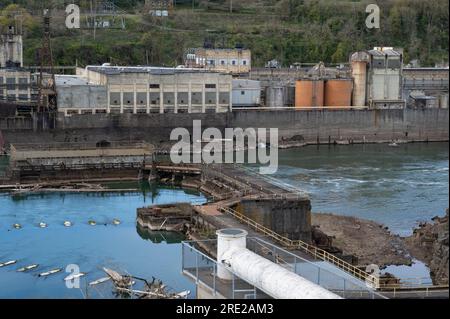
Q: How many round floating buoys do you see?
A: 5